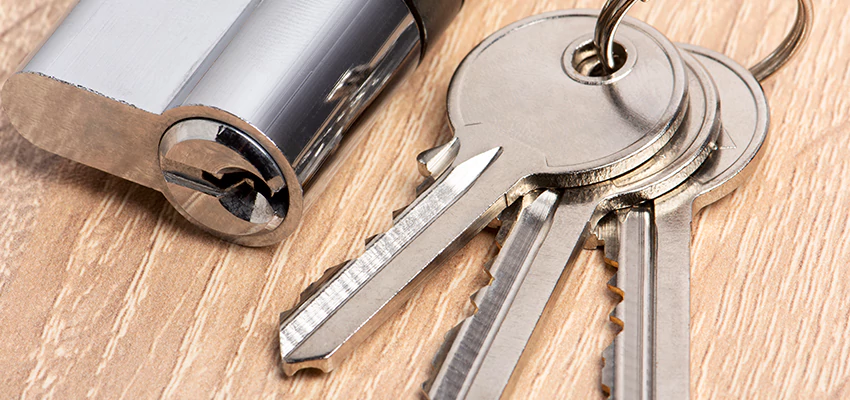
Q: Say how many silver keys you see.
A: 3